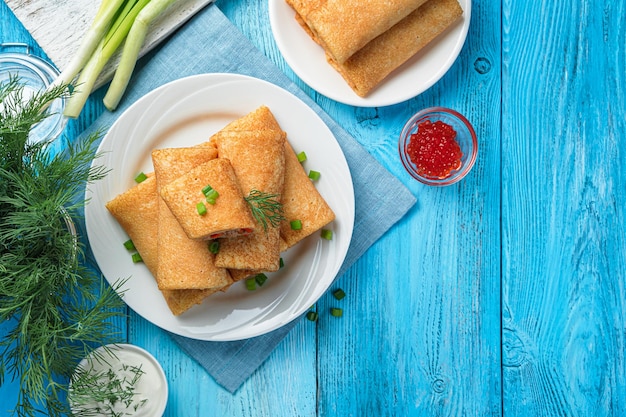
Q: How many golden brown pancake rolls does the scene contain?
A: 7